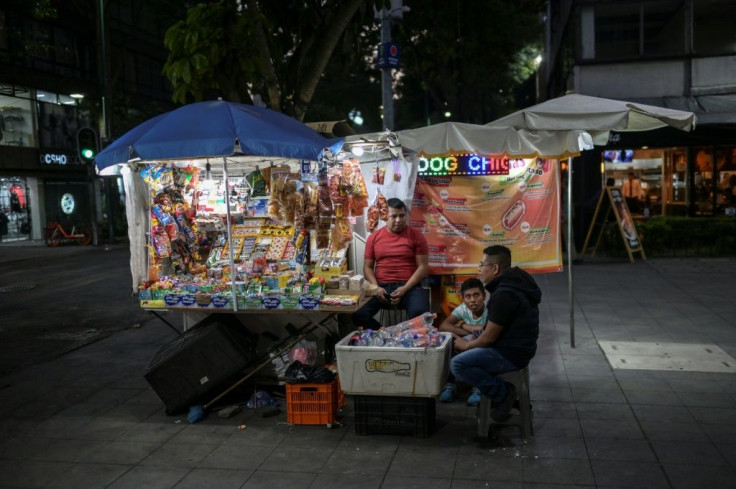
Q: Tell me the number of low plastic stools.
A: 1